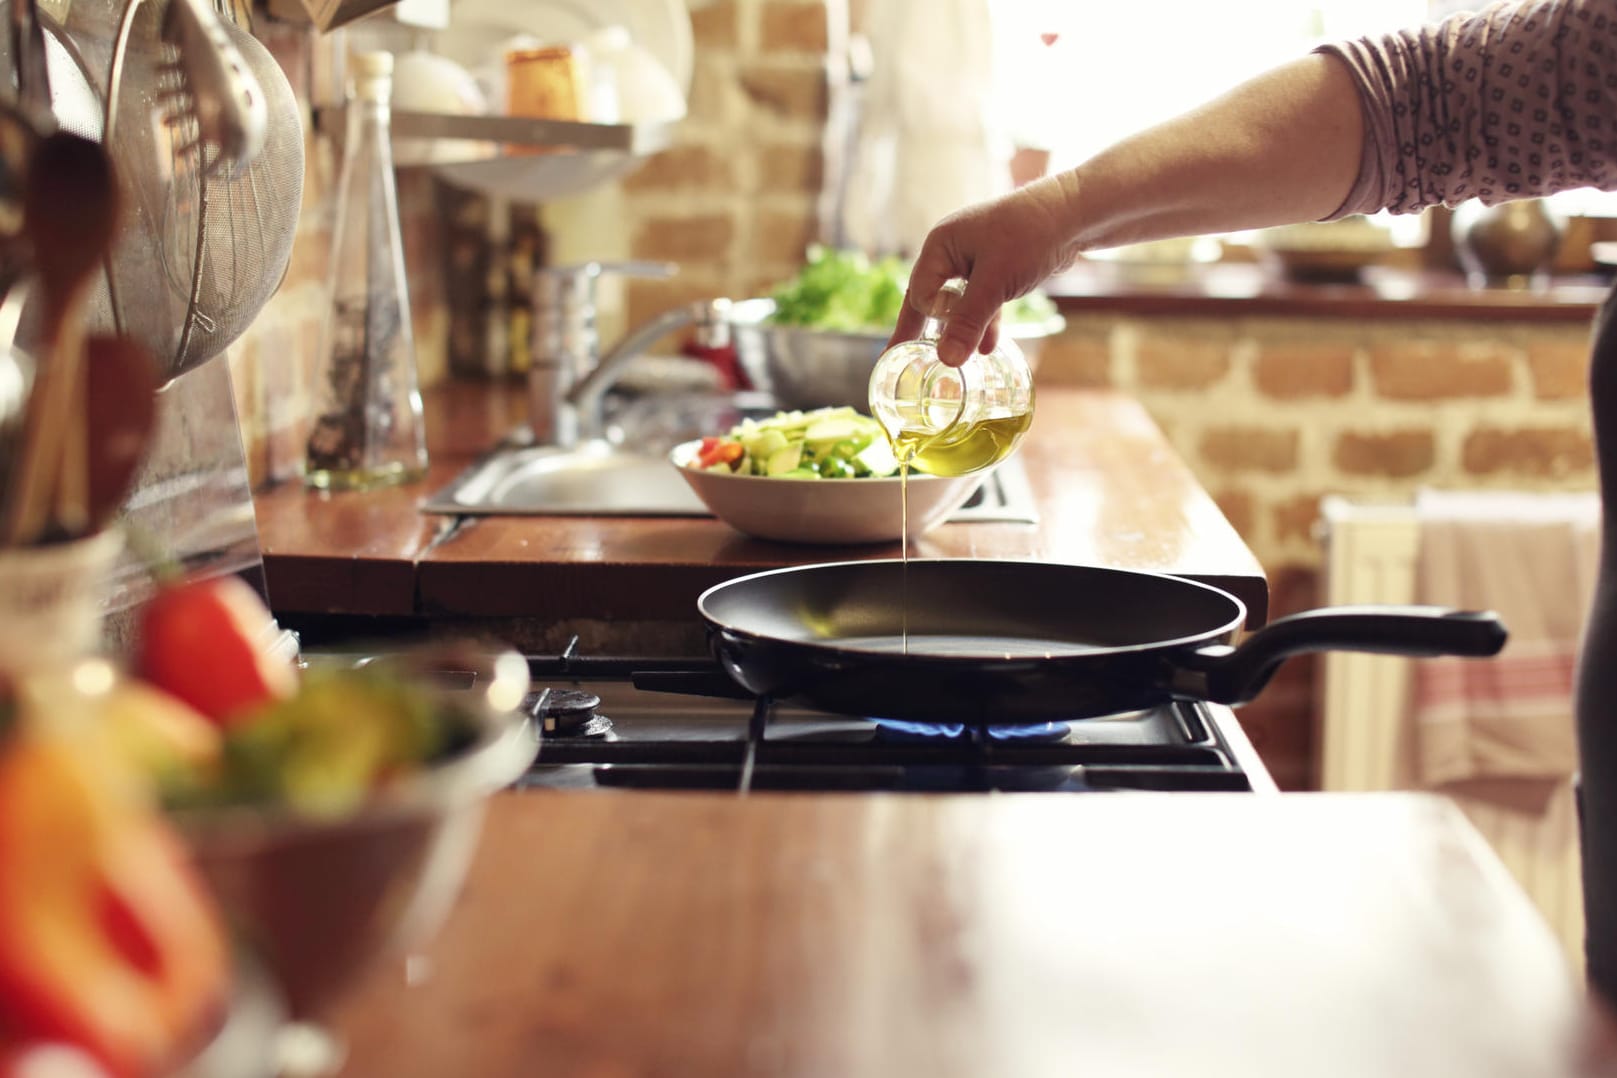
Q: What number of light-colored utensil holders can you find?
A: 1